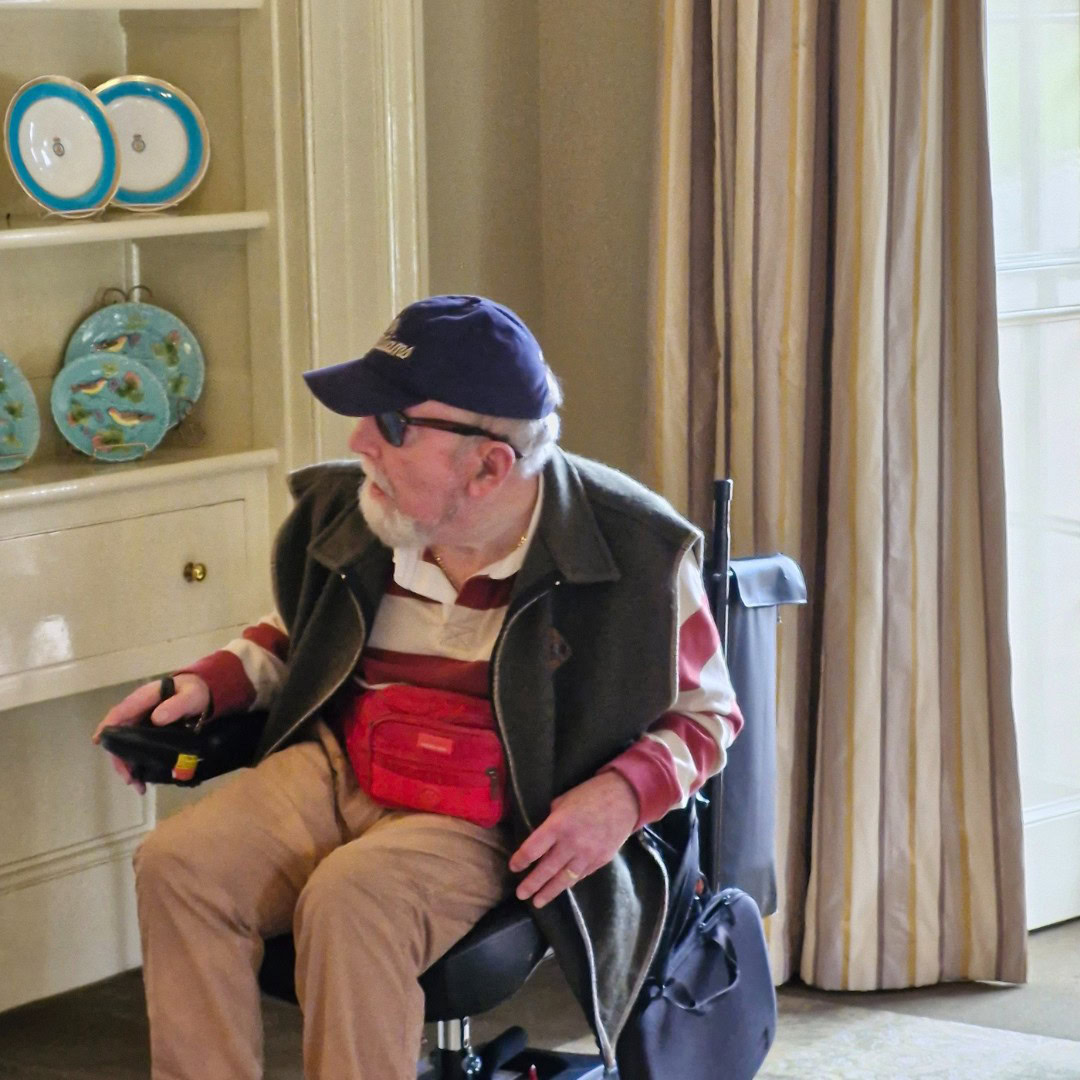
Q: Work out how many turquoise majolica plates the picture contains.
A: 3